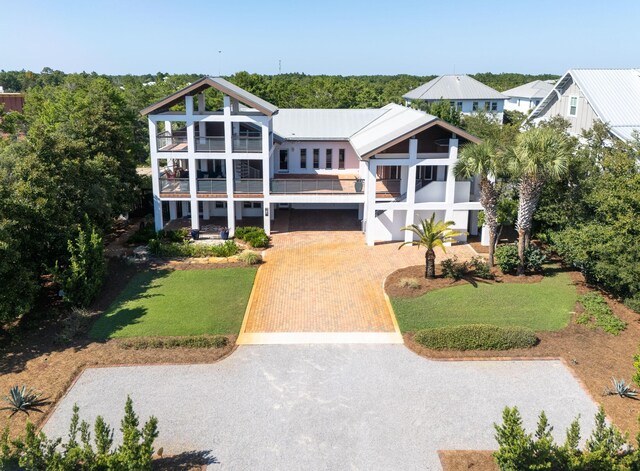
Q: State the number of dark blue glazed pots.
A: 2